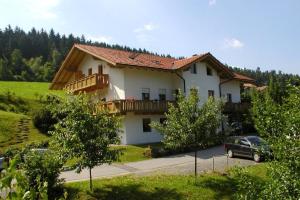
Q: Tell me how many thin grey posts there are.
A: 2